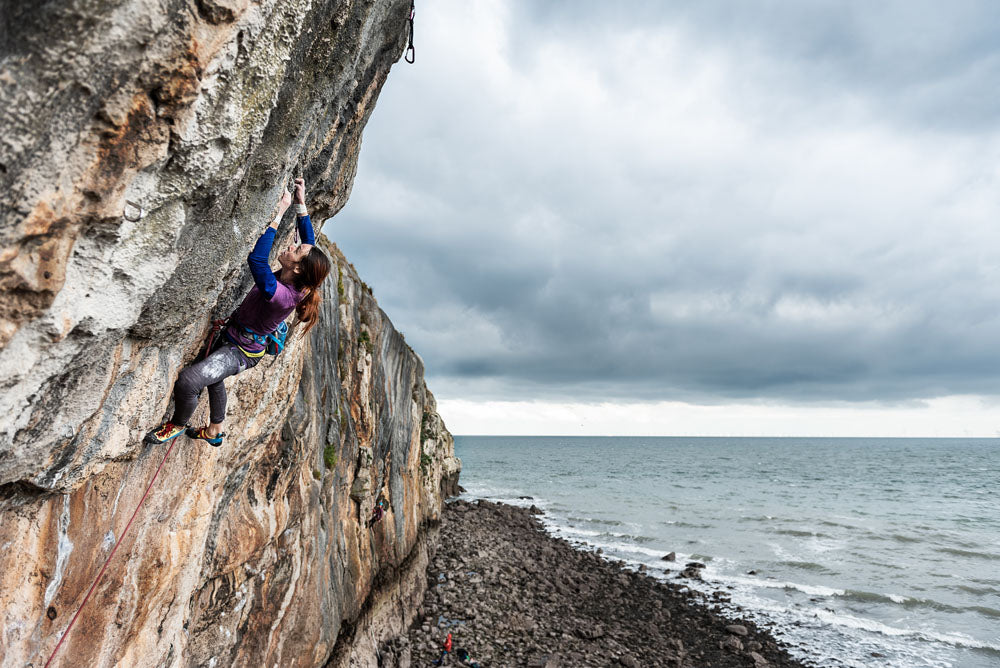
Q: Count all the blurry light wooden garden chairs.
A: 0